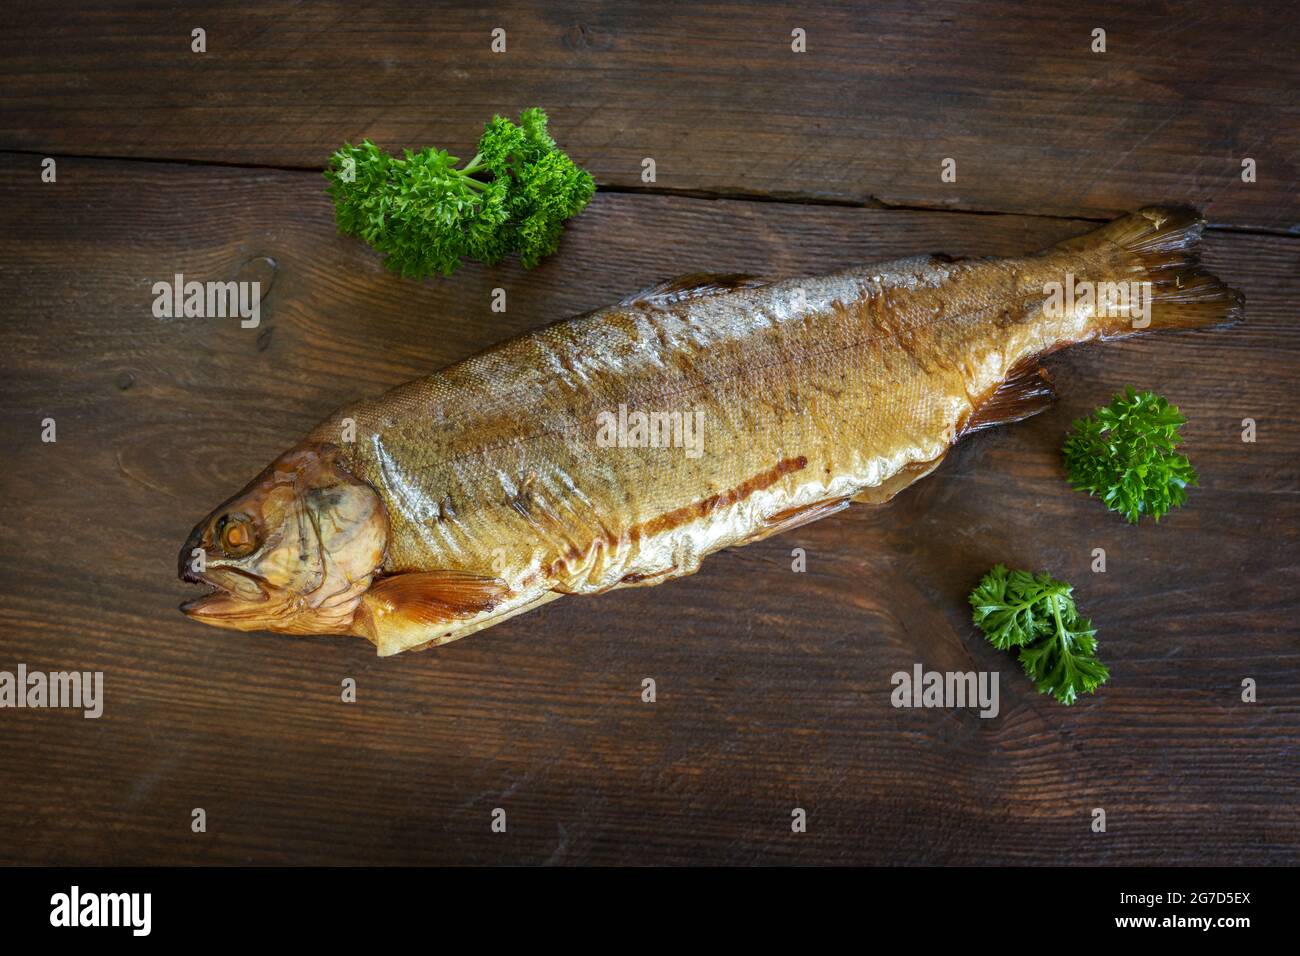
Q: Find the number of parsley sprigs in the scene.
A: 3